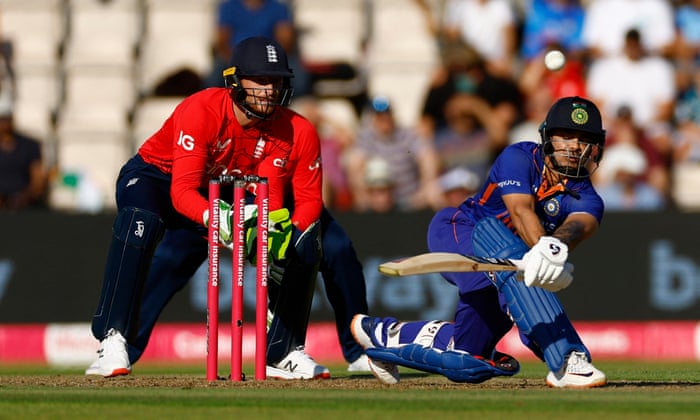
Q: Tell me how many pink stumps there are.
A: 3